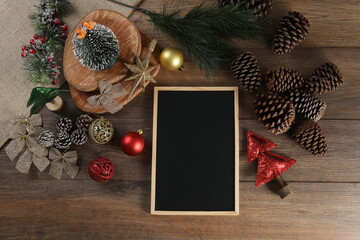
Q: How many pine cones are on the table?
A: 14